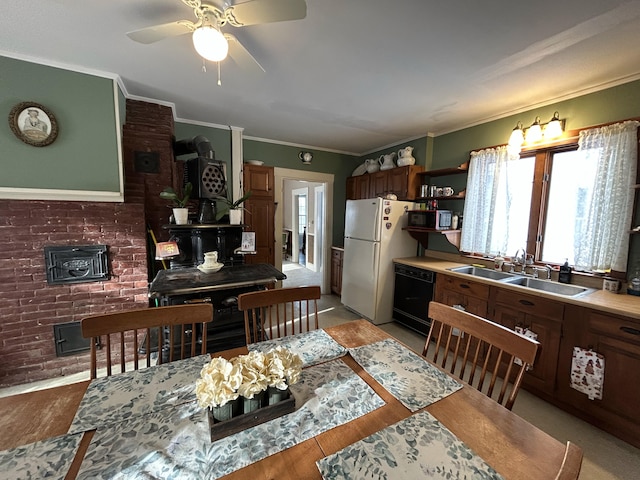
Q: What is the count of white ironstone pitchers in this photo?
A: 3